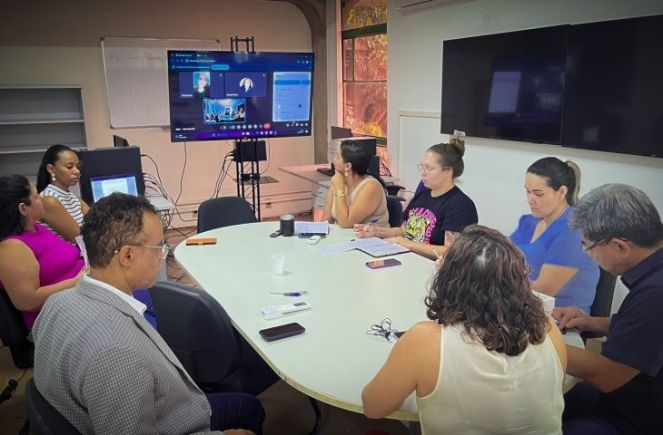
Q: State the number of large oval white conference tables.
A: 1